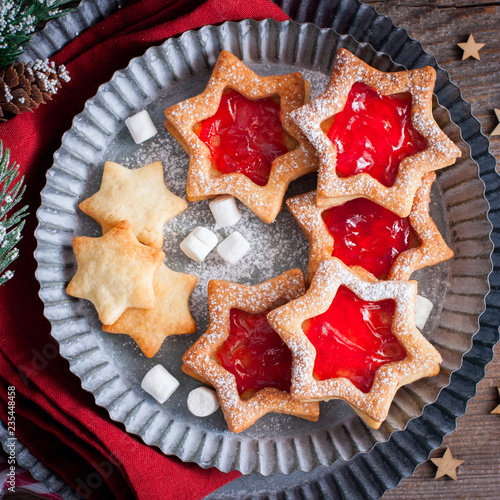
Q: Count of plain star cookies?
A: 3